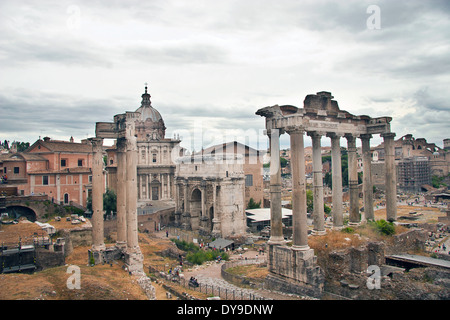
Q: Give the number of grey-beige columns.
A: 10